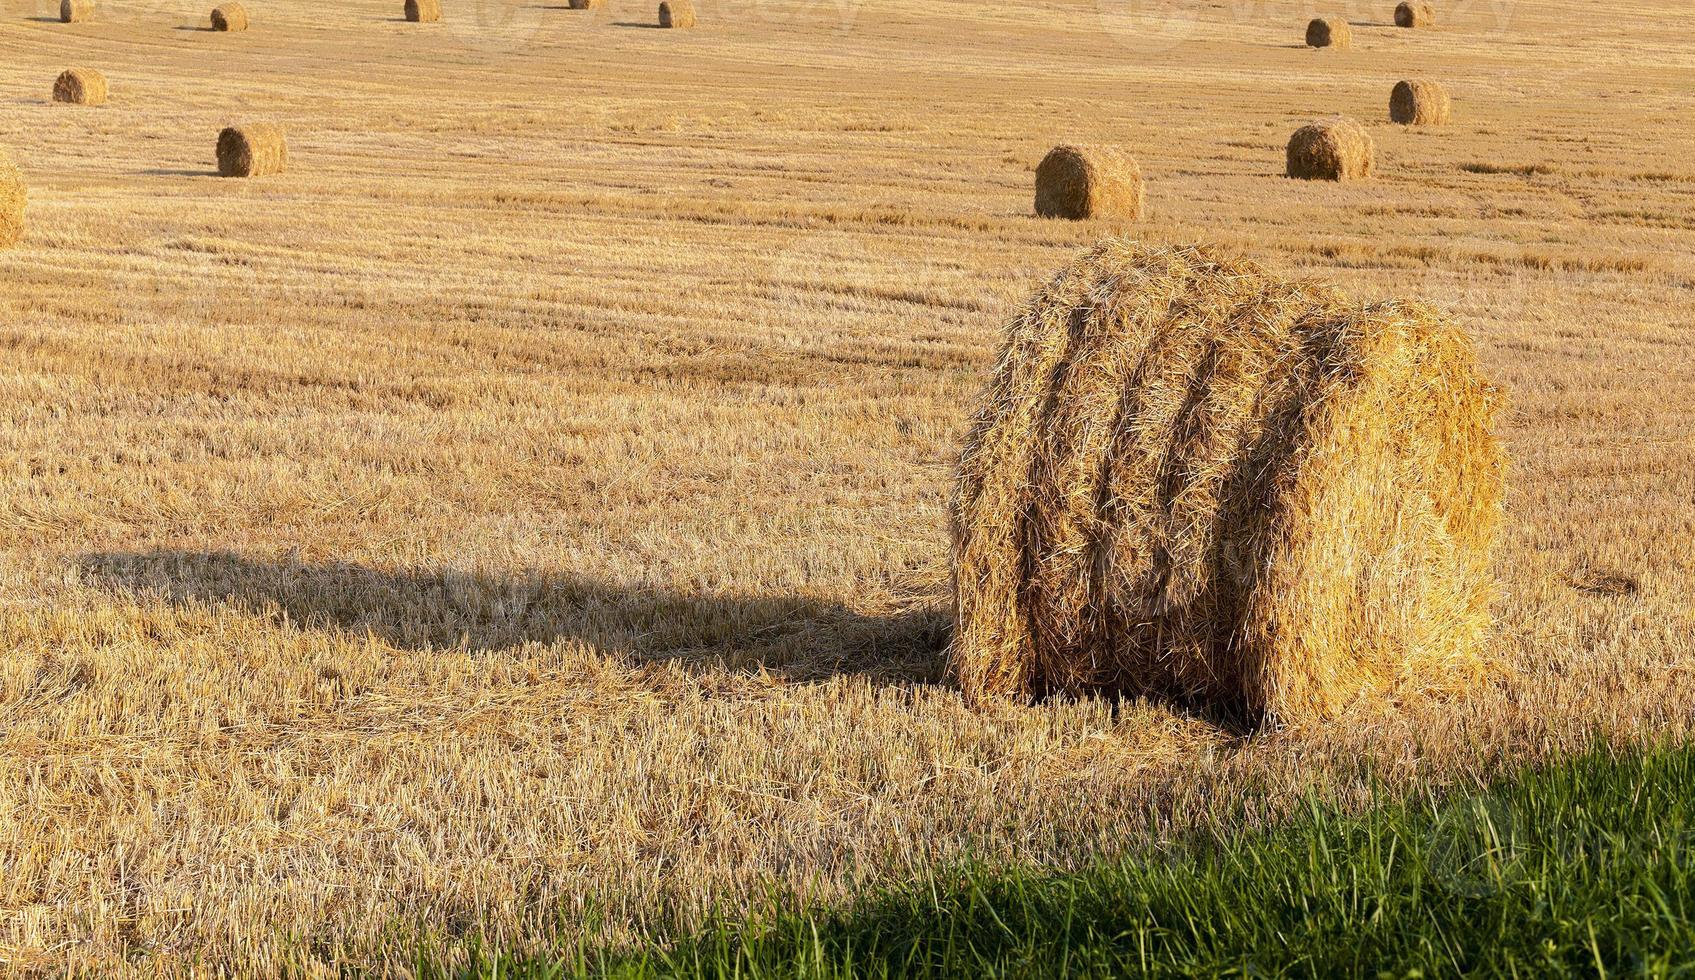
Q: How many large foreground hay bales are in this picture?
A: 1